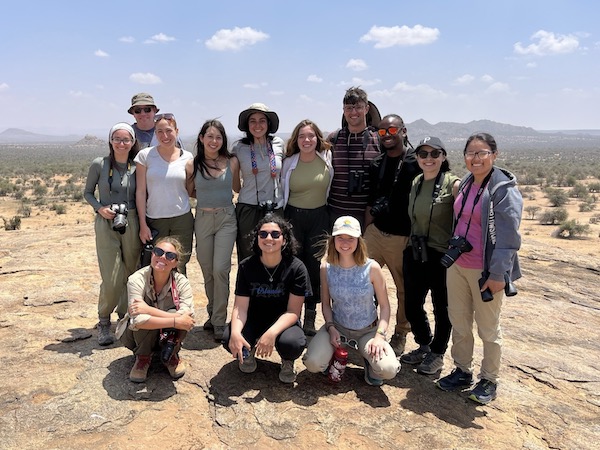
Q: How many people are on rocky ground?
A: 13